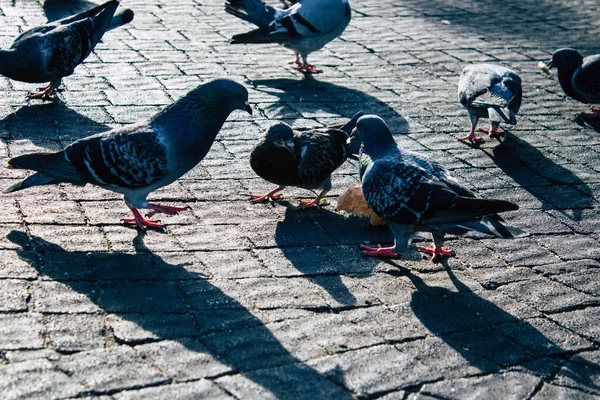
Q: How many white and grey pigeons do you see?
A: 2